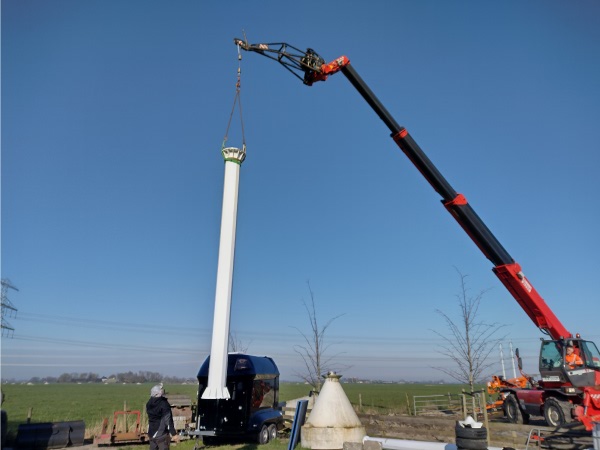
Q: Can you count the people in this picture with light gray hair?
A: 1